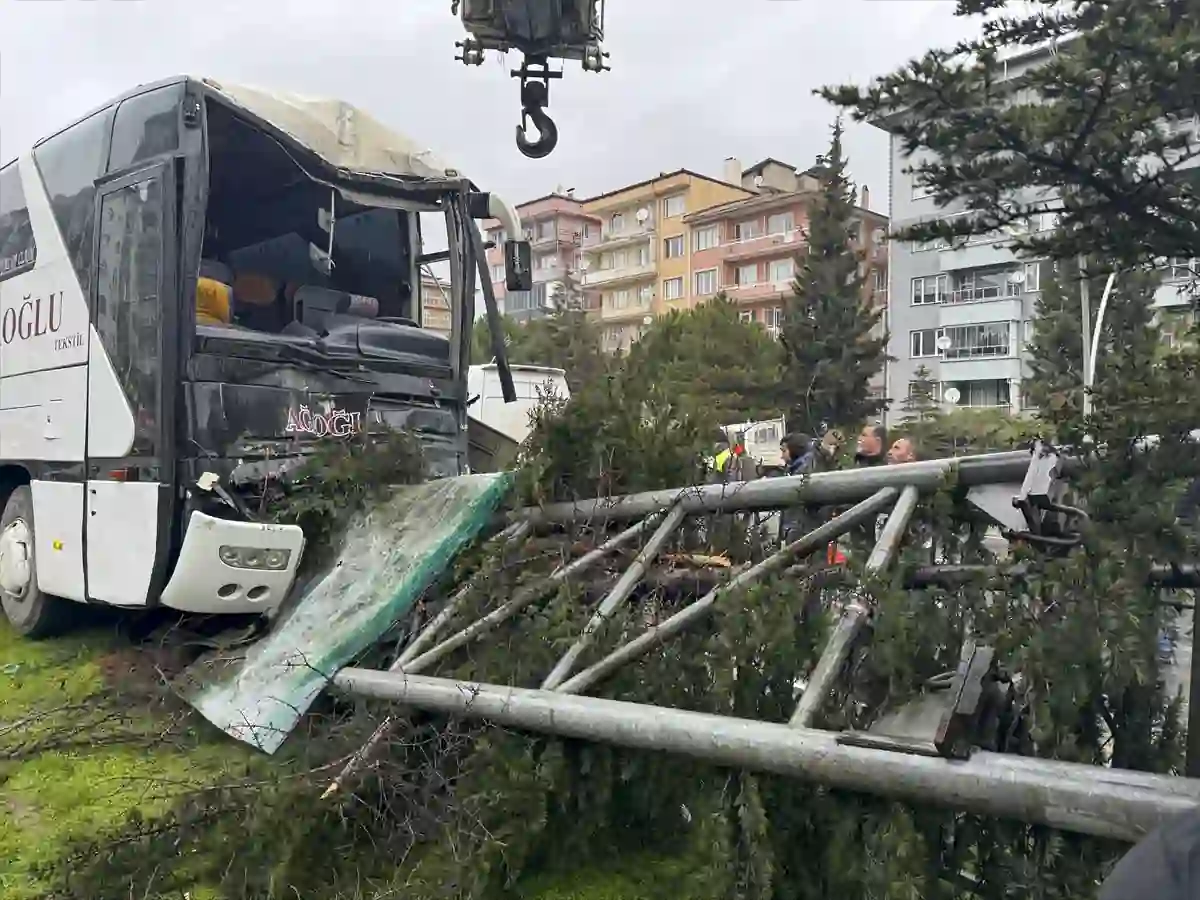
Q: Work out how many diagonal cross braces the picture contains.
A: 5